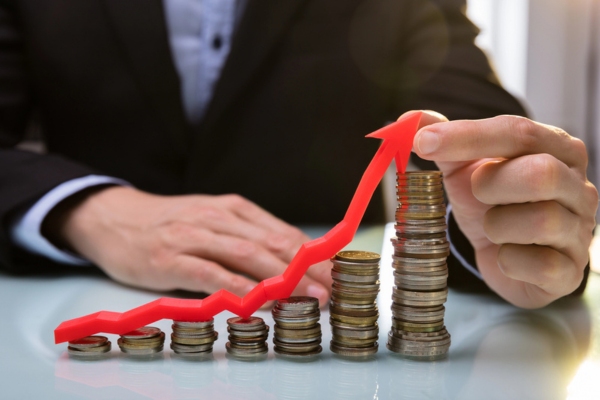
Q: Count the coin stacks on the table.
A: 7